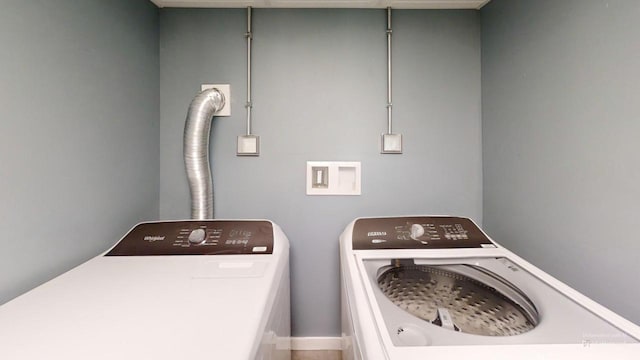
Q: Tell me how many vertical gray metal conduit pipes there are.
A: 2